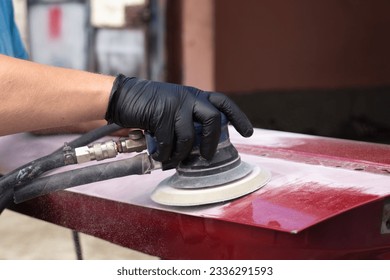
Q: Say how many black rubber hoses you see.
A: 3